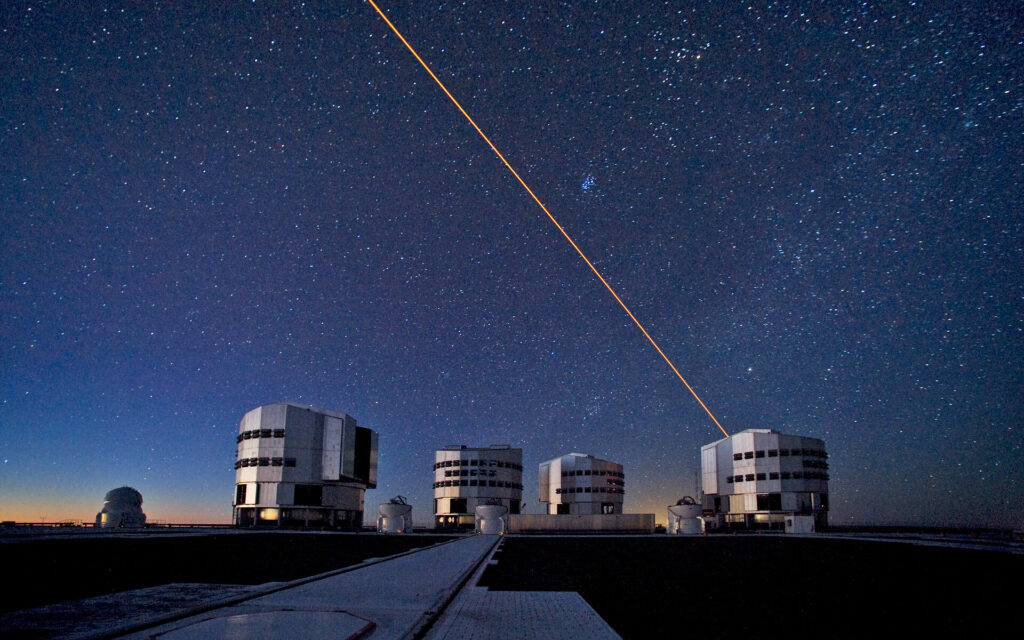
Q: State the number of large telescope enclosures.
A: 4